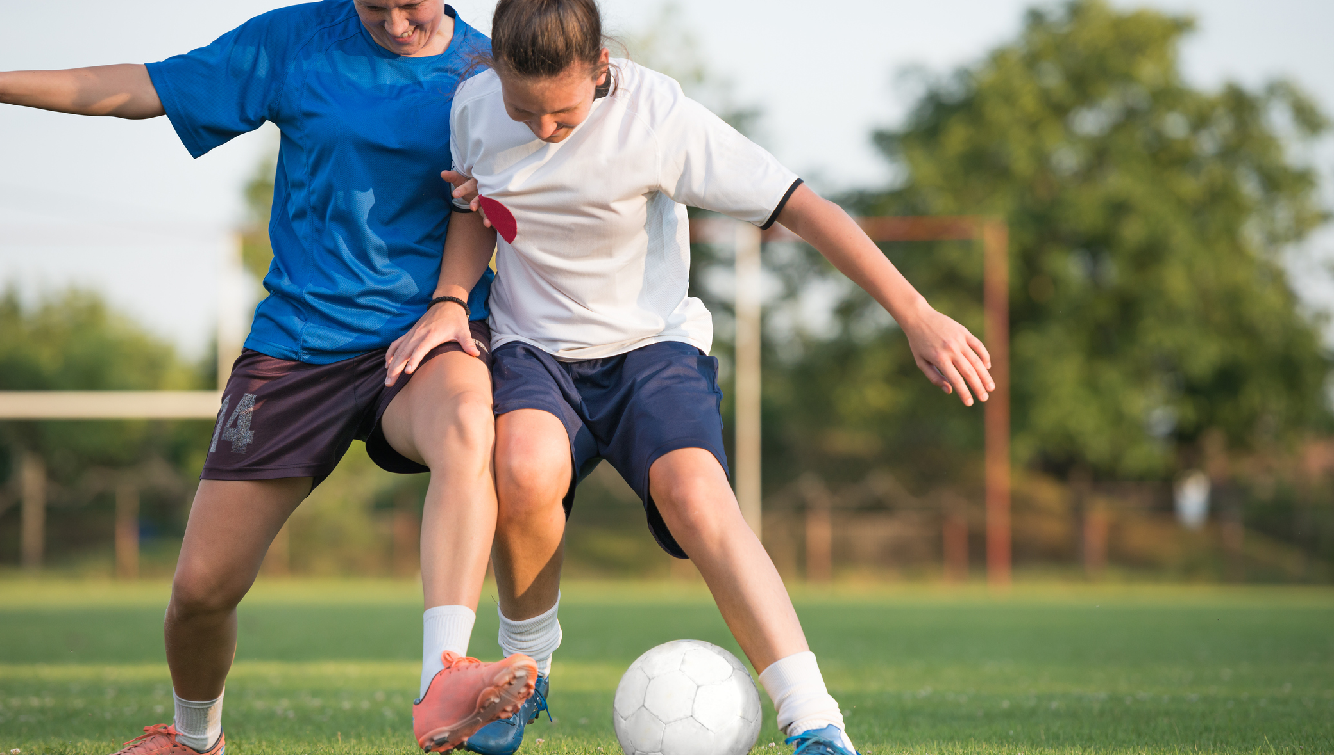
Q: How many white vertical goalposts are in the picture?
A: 2